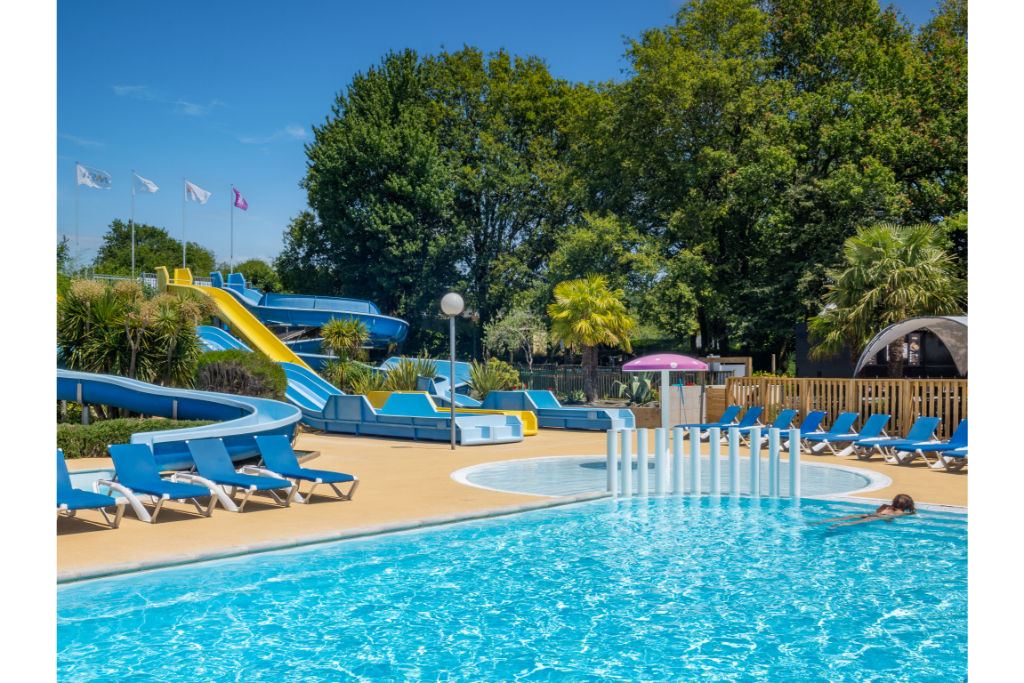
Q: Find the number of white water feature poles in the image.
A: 11